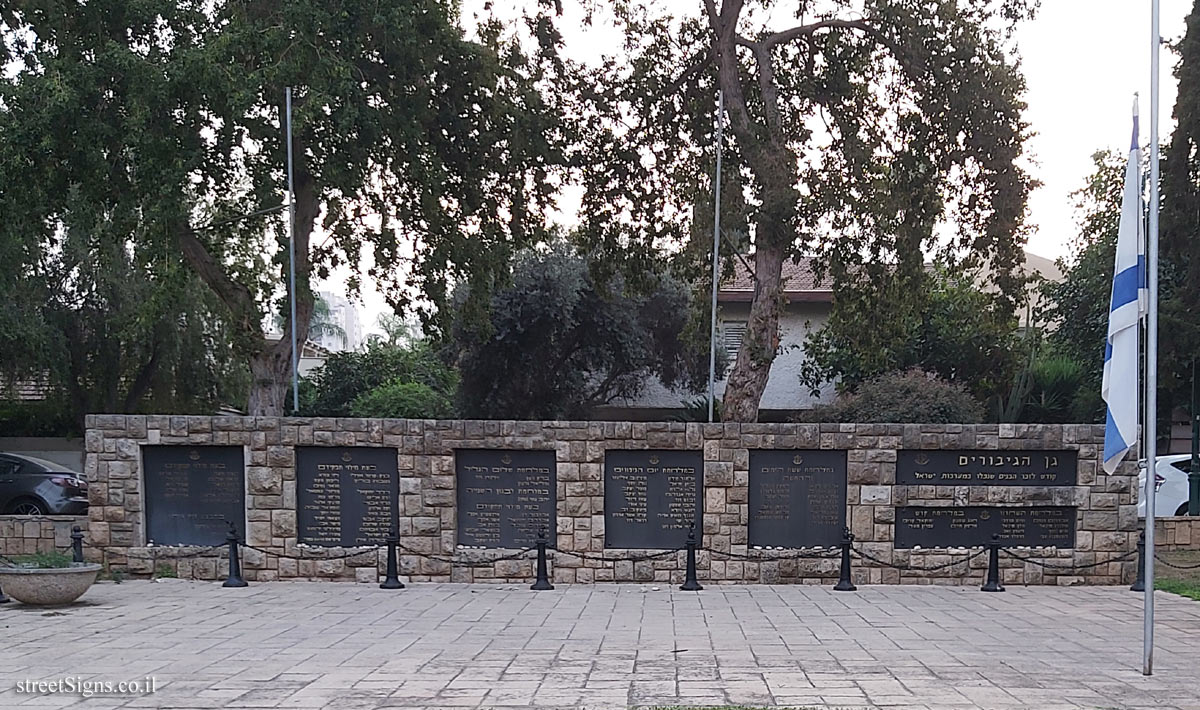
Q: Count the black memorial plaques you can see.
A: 7